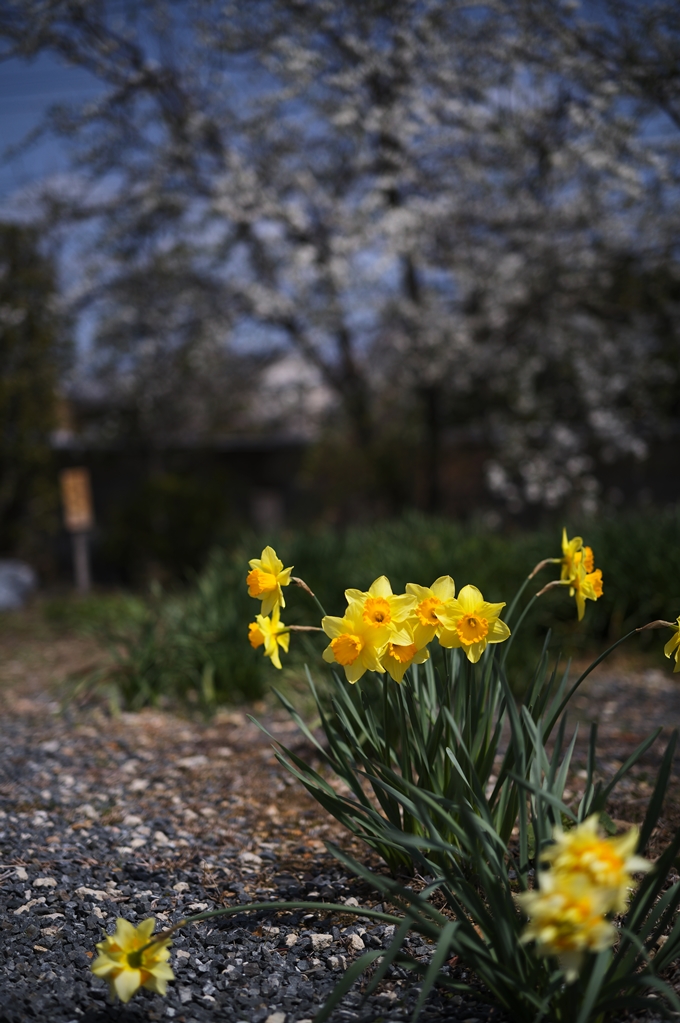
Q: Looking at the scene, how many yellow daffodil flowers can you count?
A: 13